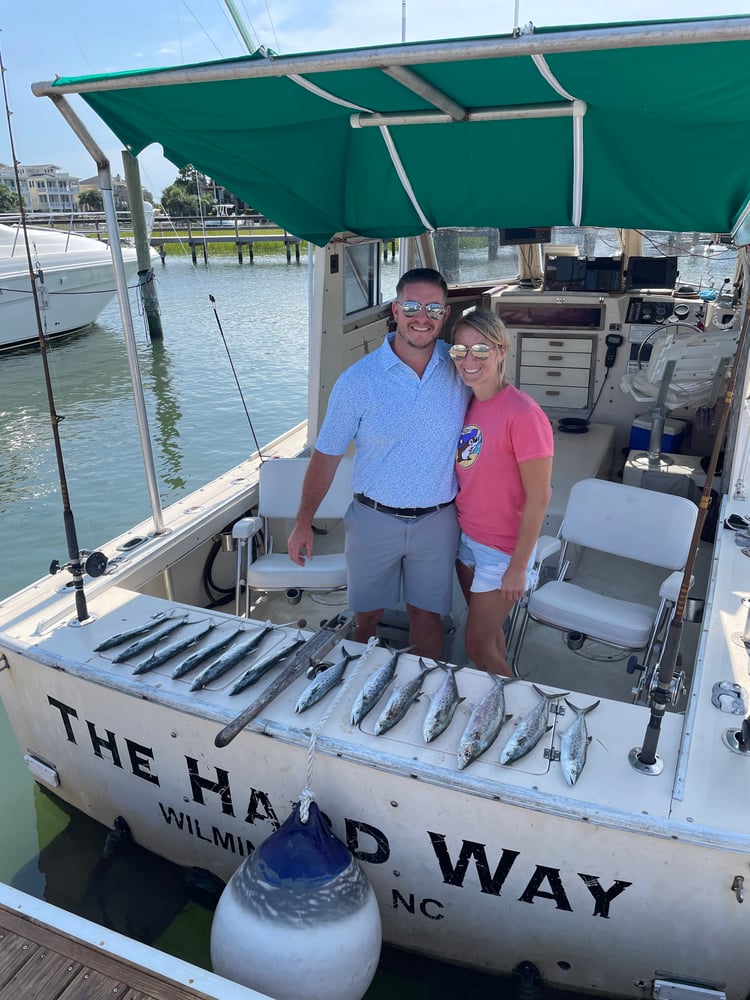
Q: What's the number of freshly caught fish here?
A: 13